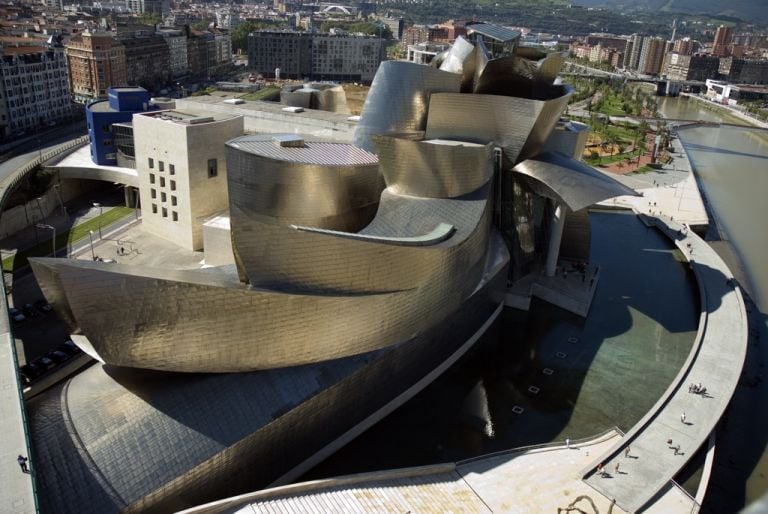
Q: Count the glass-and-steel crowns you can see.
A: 1